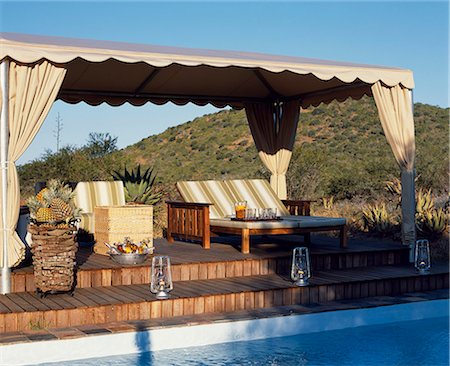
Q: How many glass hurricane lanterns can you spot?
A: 3